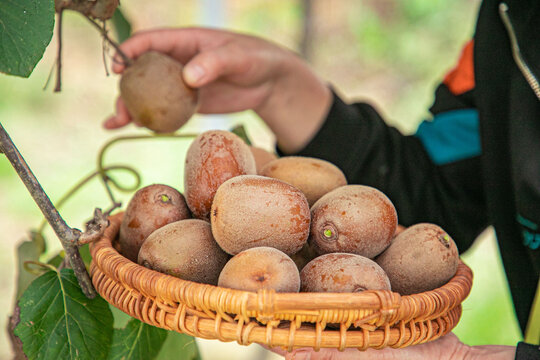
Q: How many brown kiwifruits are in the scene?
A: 11